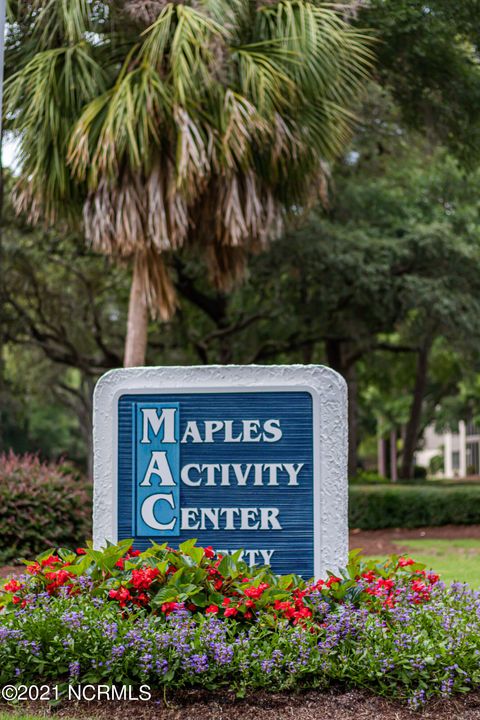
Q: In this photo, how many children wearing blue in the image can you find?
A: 0